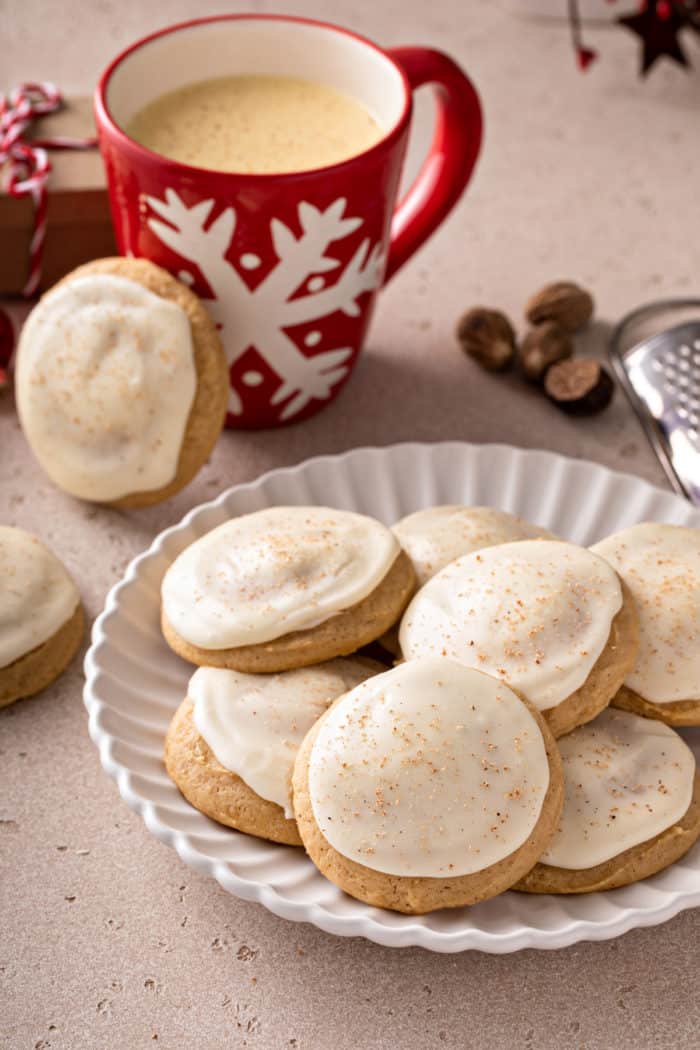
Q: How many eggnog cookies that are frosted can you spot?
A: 9